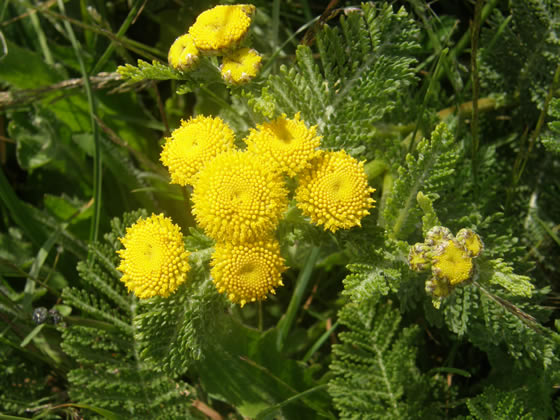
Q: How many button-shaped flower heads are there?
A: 14